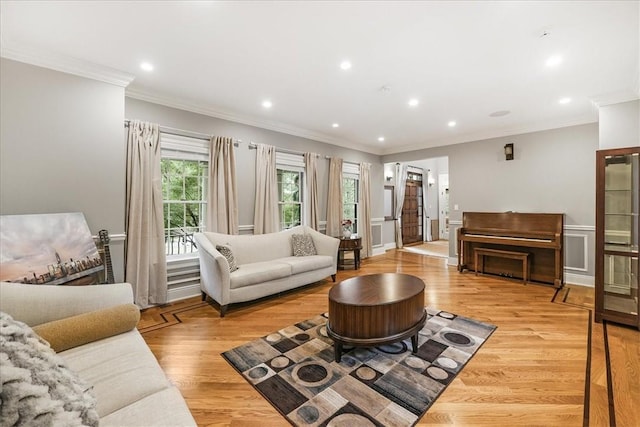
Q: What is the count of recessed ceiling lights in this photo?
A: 9